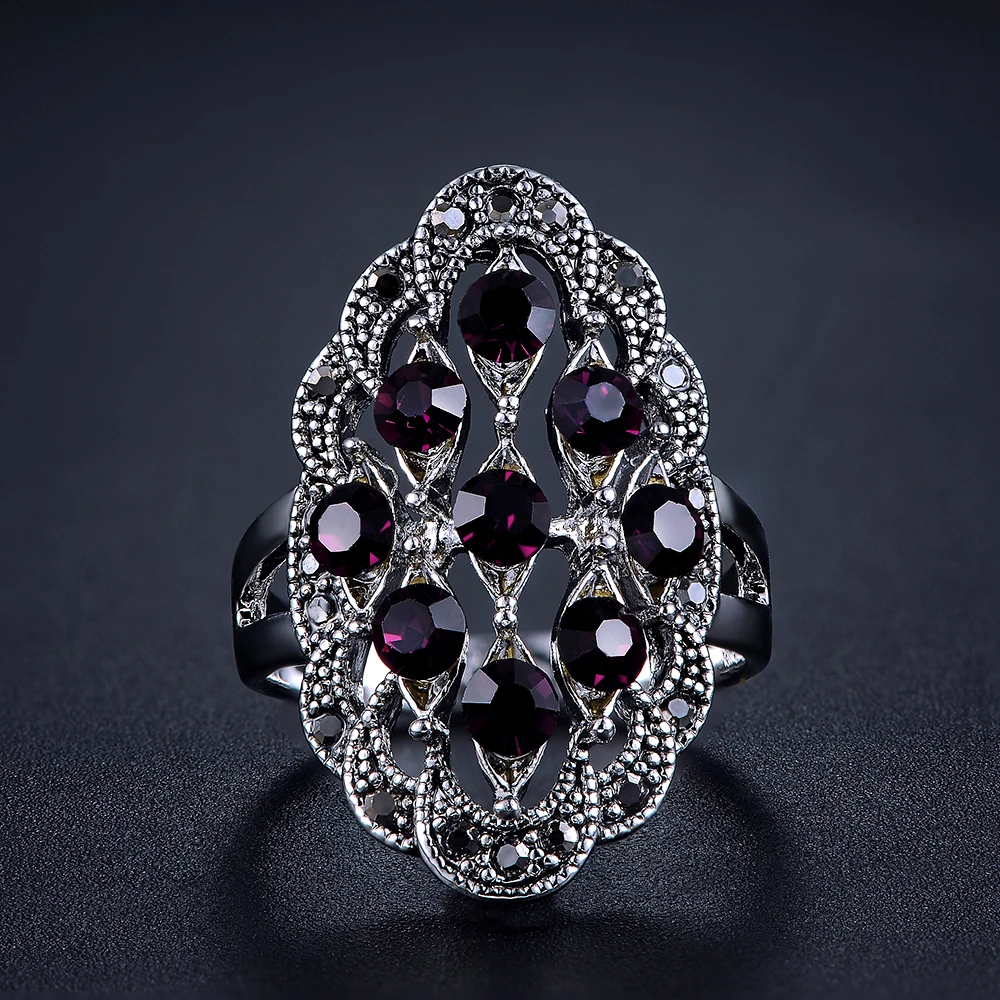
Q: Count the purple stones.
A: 9